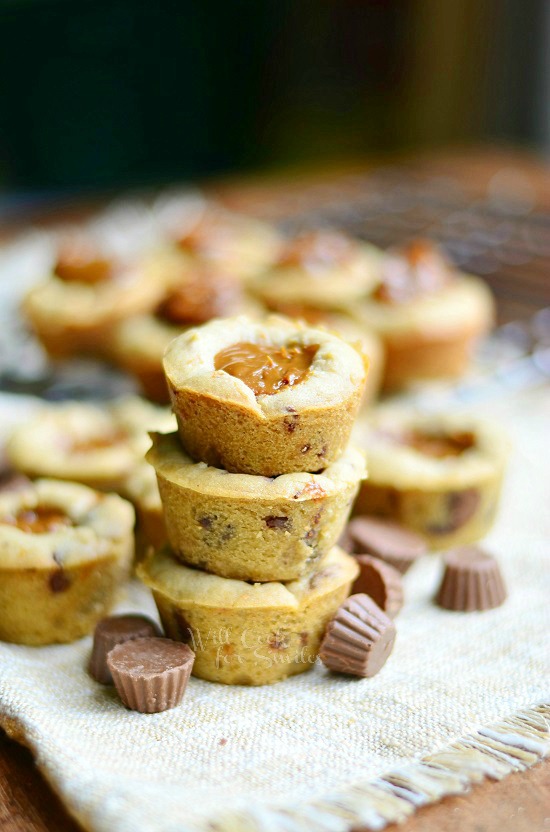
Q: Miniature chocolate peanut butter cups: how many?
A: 6